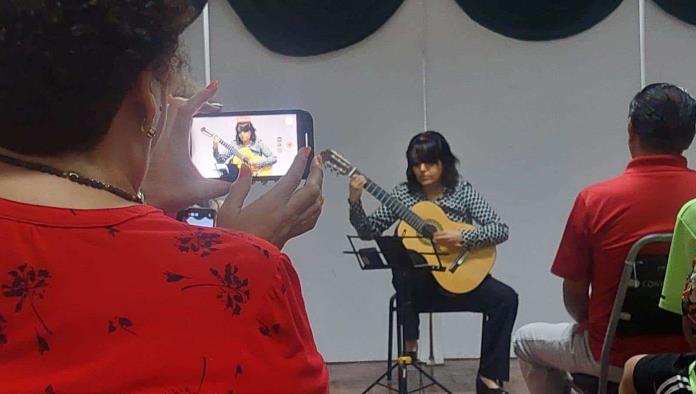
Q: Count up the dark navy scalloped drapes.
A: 3